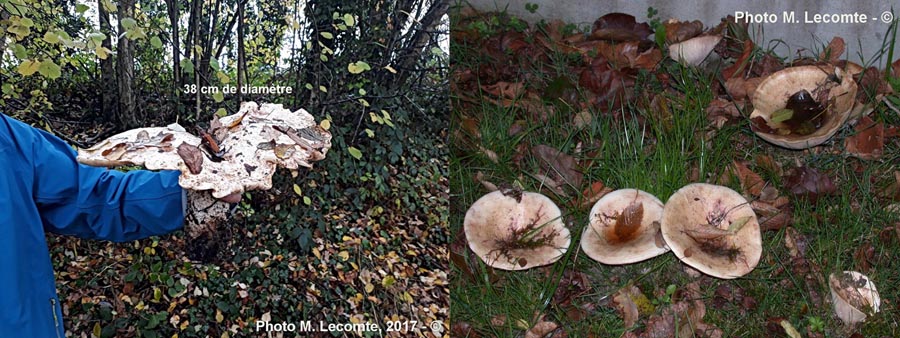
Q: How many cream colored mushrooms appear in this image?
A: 7